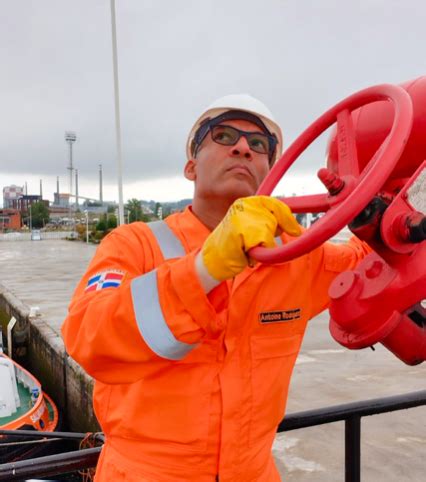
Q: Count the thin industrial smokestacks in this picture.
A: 5